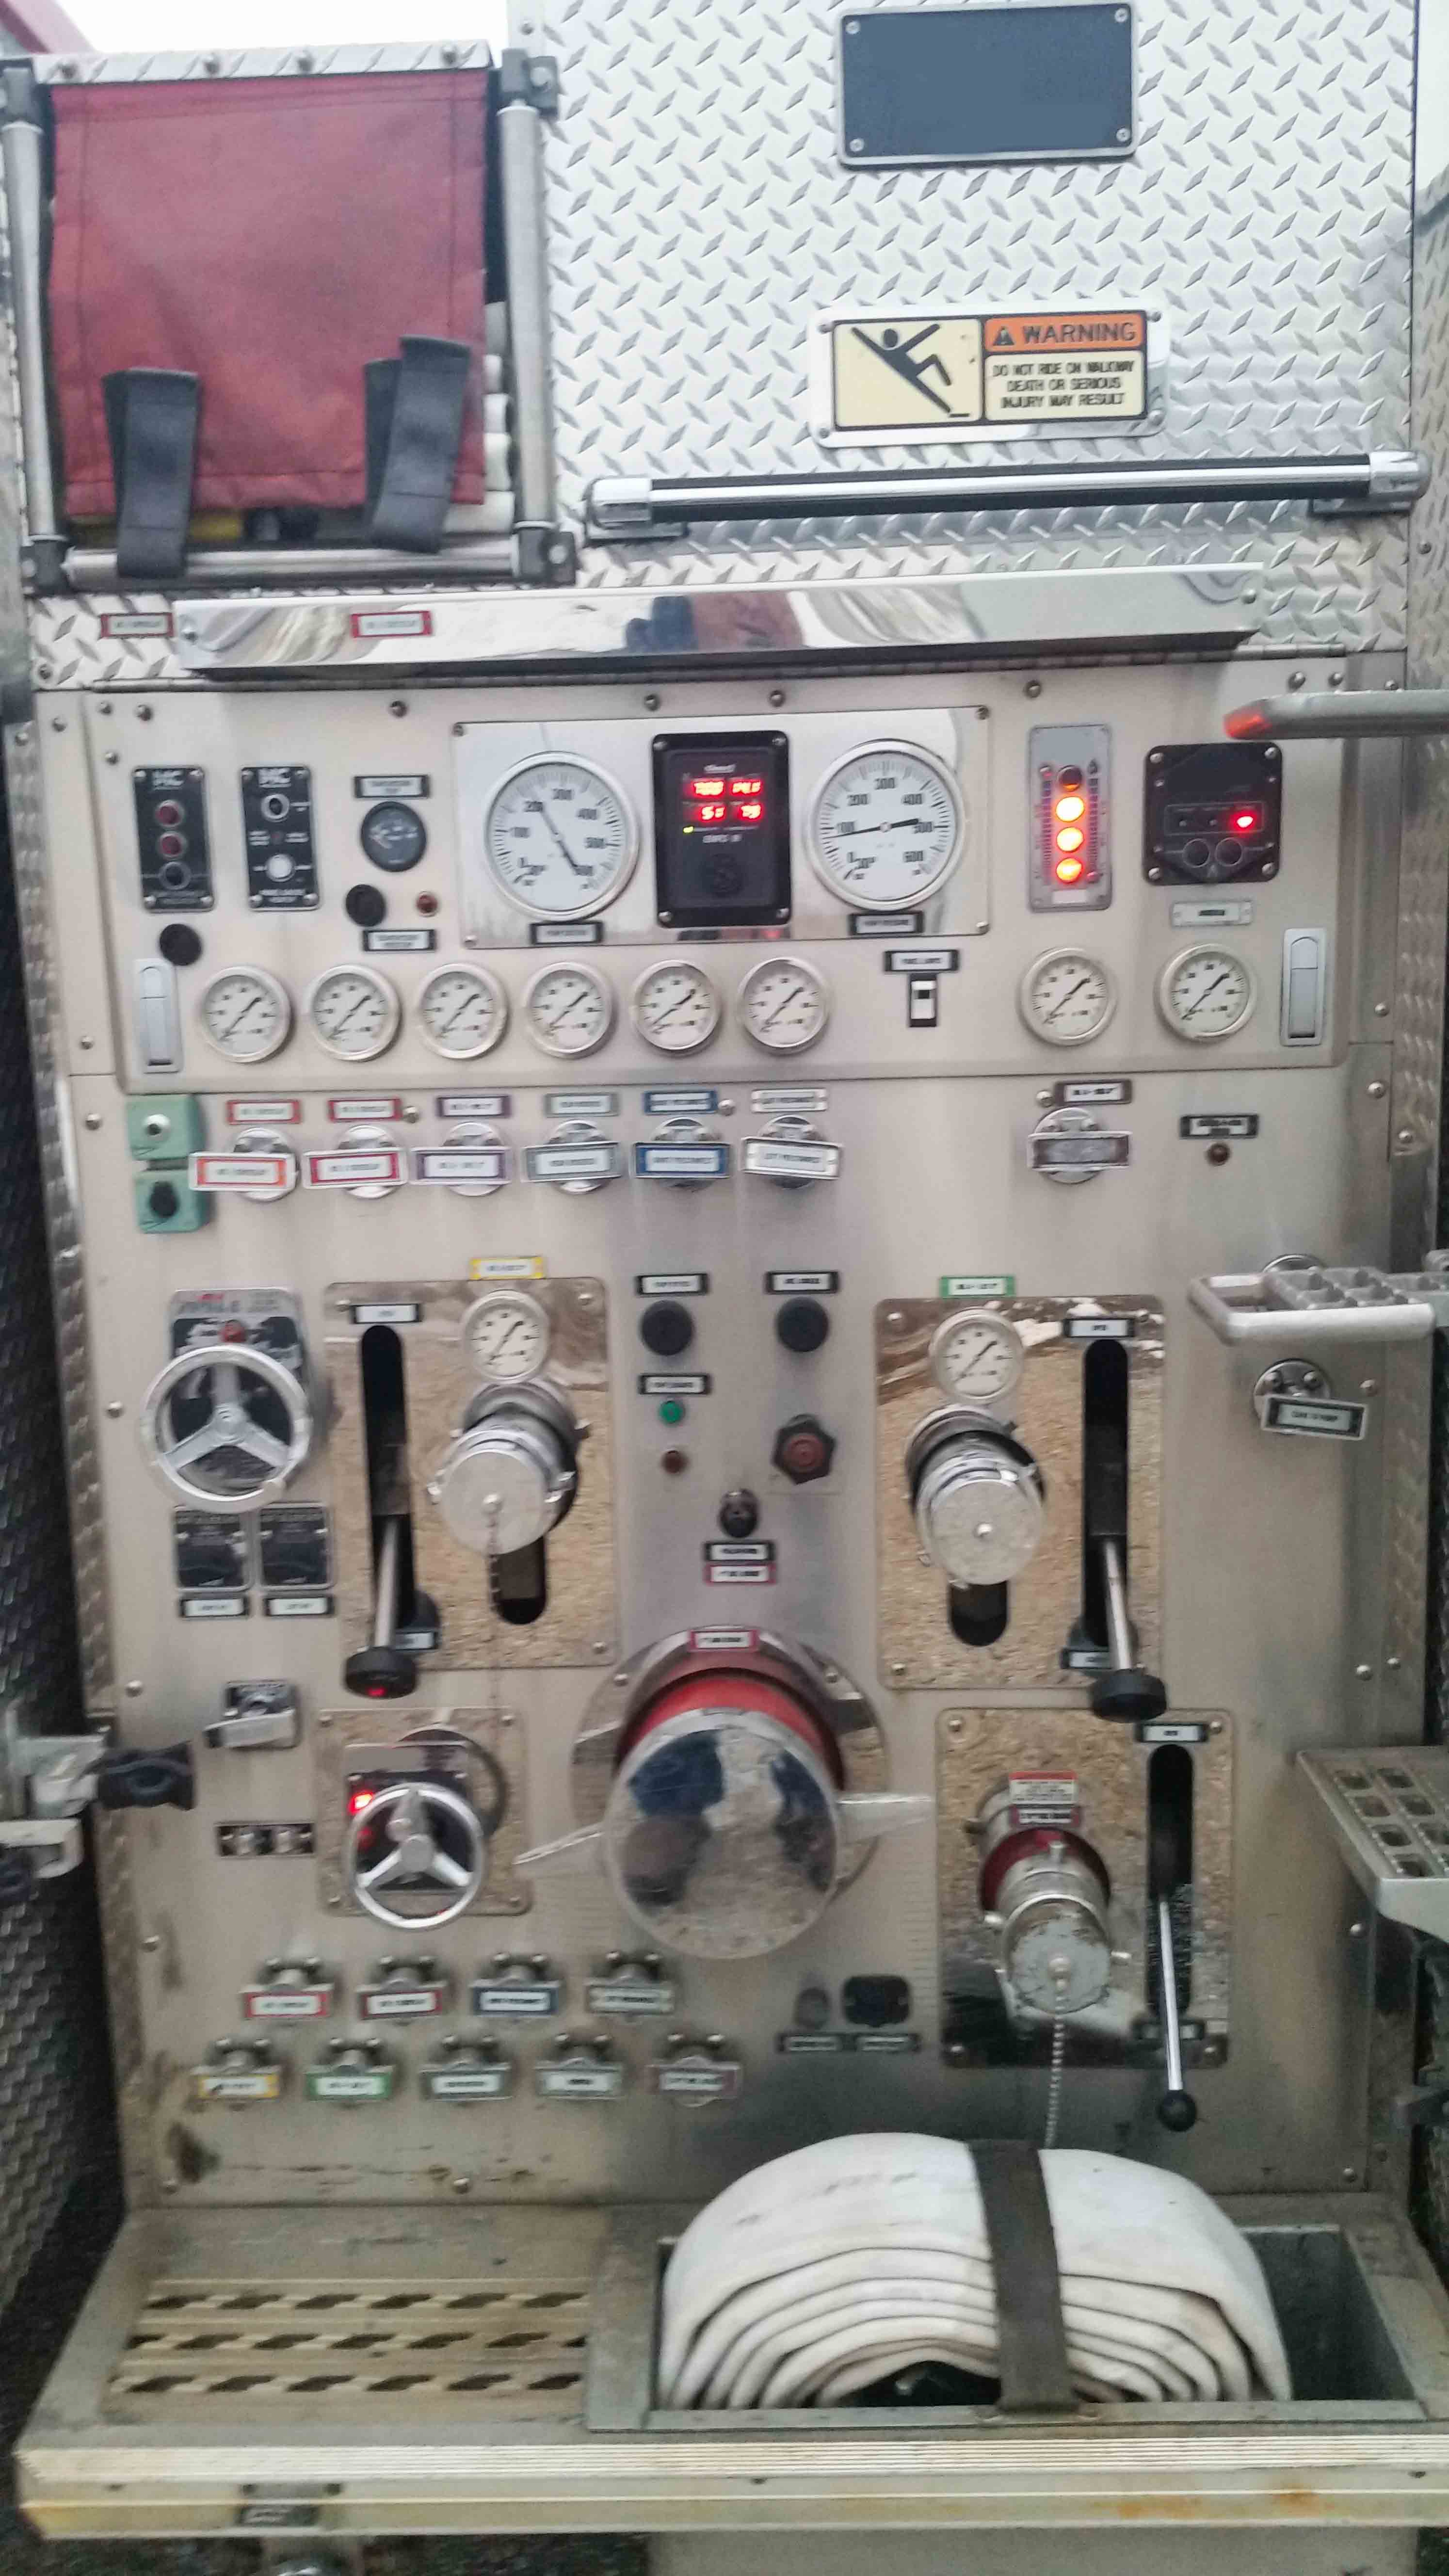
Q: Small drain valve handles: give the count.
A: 9